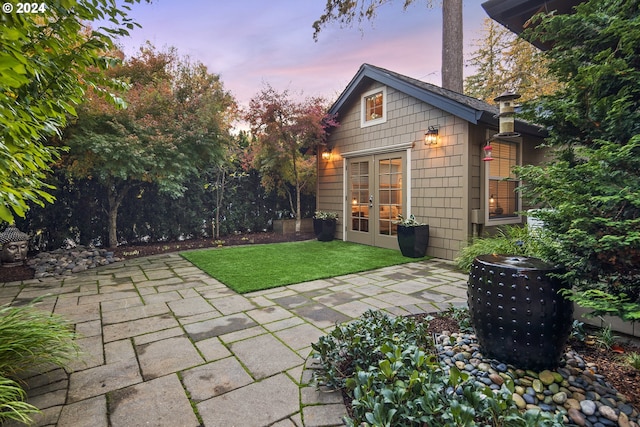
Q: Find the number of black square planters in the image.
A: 2